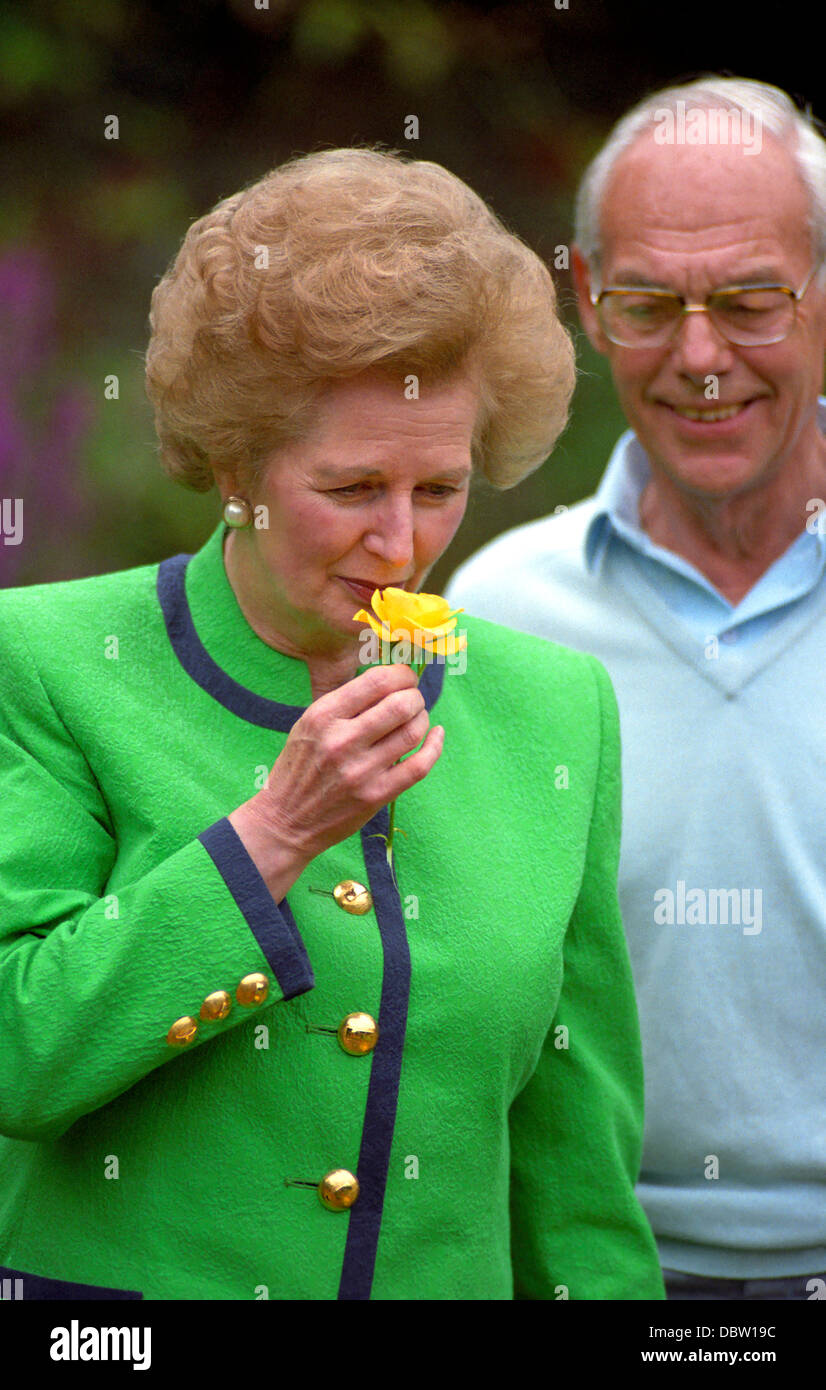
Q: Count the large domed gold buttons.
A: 3